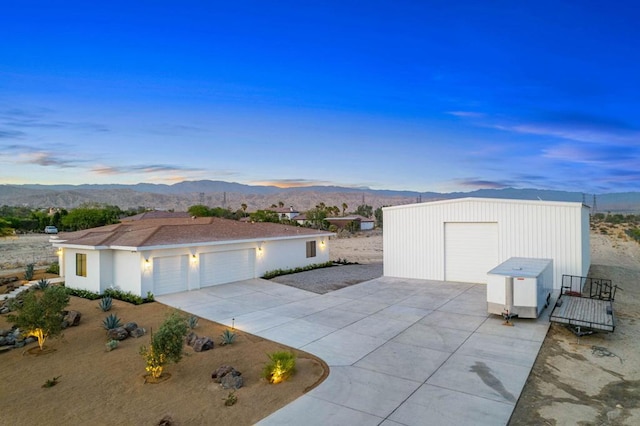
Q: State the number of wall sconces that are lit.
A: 5